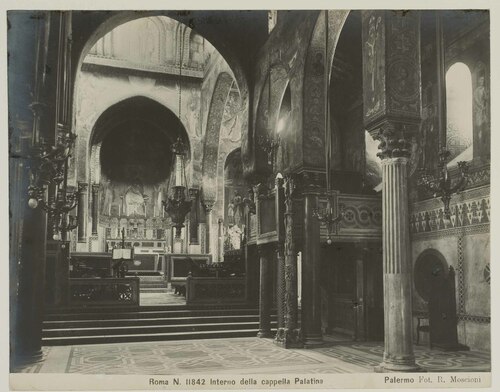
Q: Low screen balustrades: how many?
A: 2